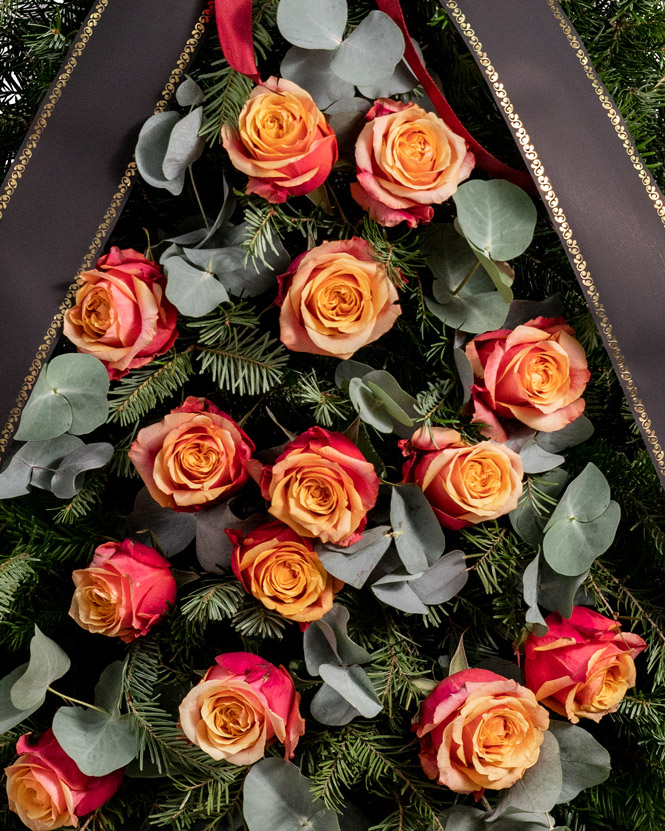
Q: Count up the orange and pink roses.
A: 14